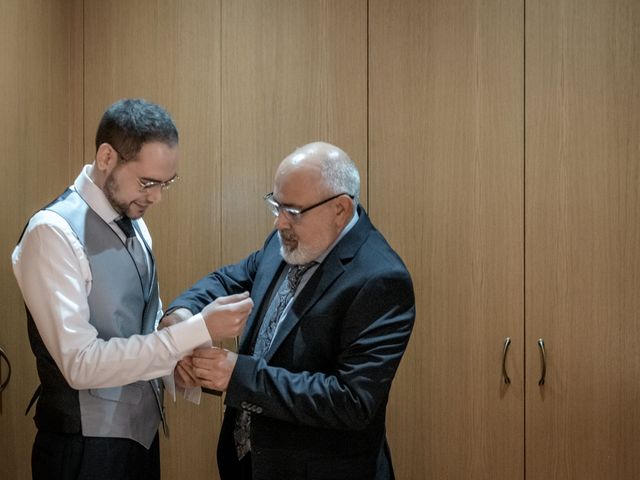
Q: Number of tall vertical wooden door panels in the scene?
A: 5